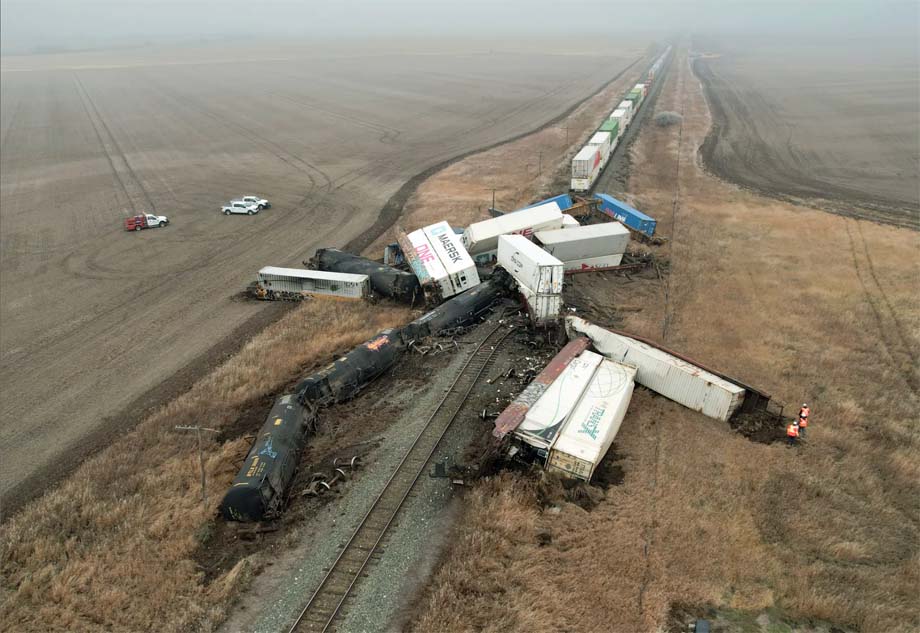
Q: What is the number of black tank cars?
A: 4